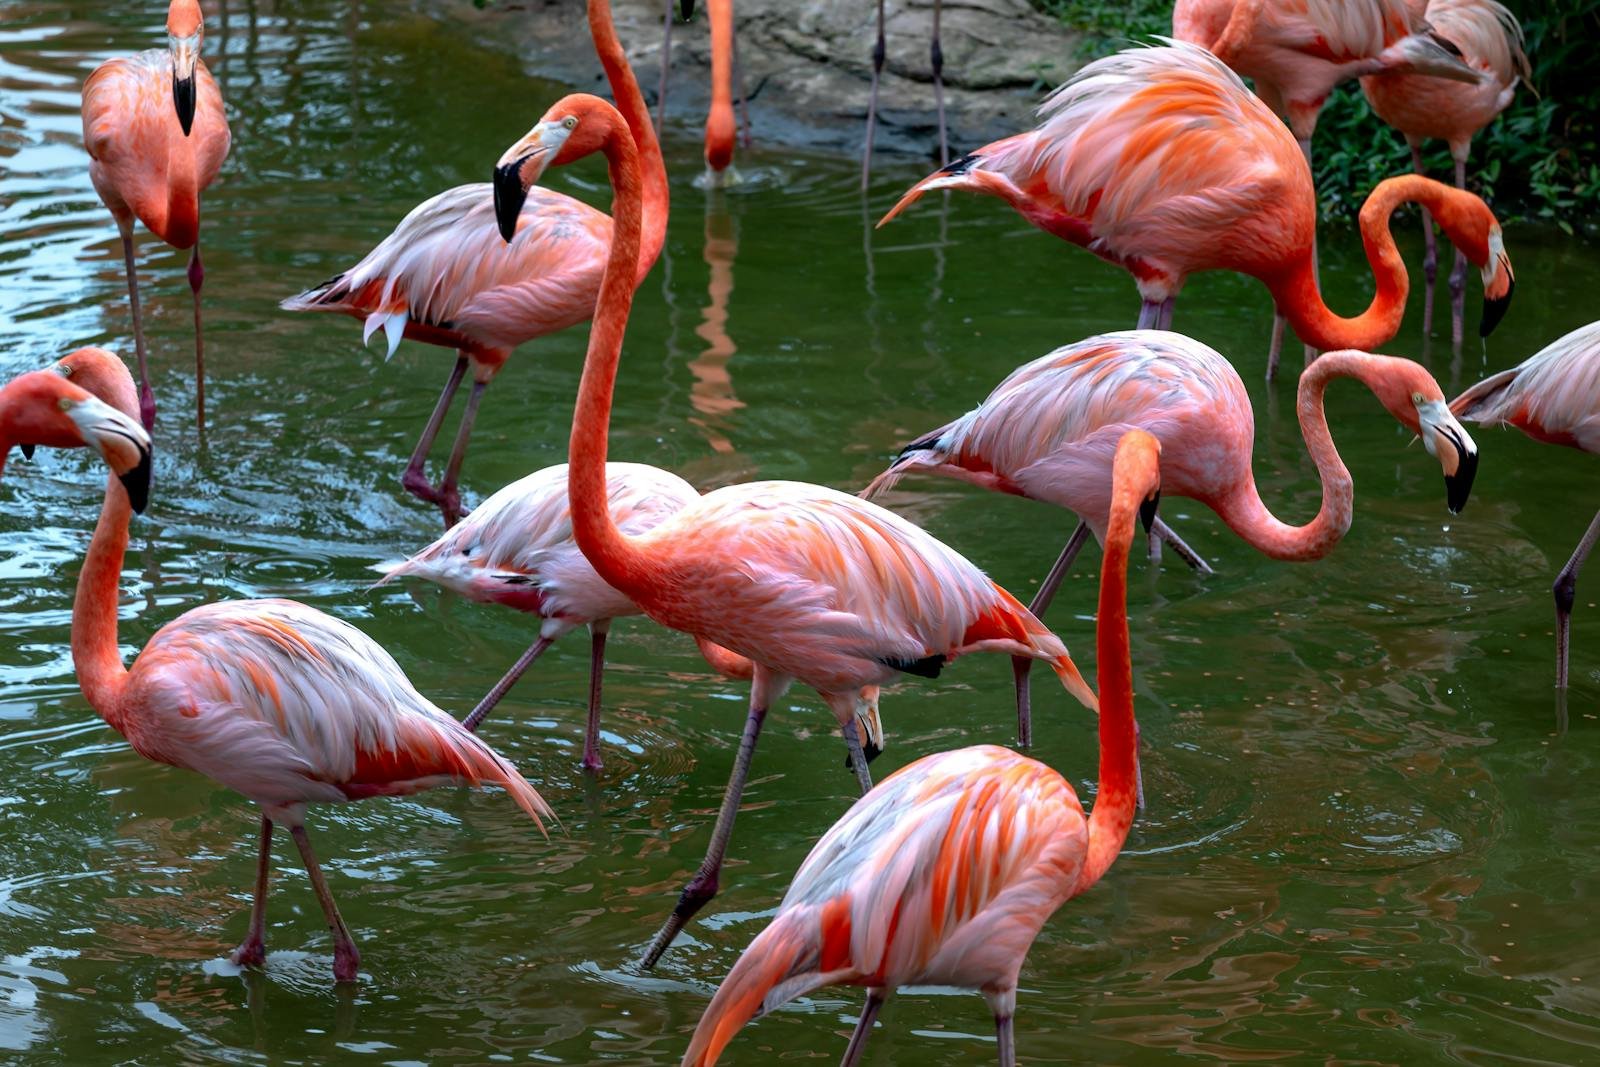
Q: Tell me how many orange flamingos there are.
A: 13